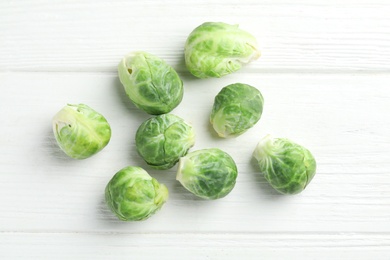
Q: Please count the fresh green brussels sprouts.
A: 8